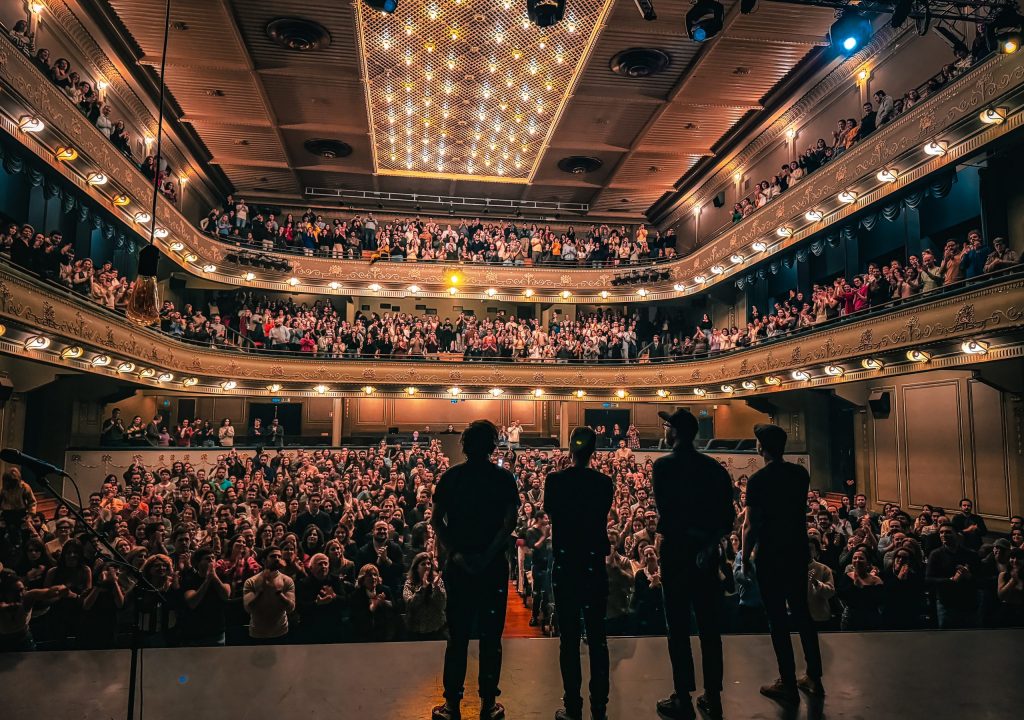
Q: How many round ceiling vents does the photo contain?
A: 4